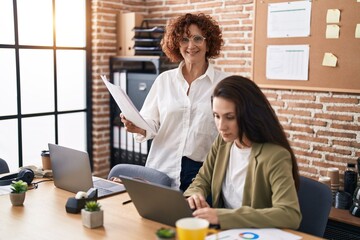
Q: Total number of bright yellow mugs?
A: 1